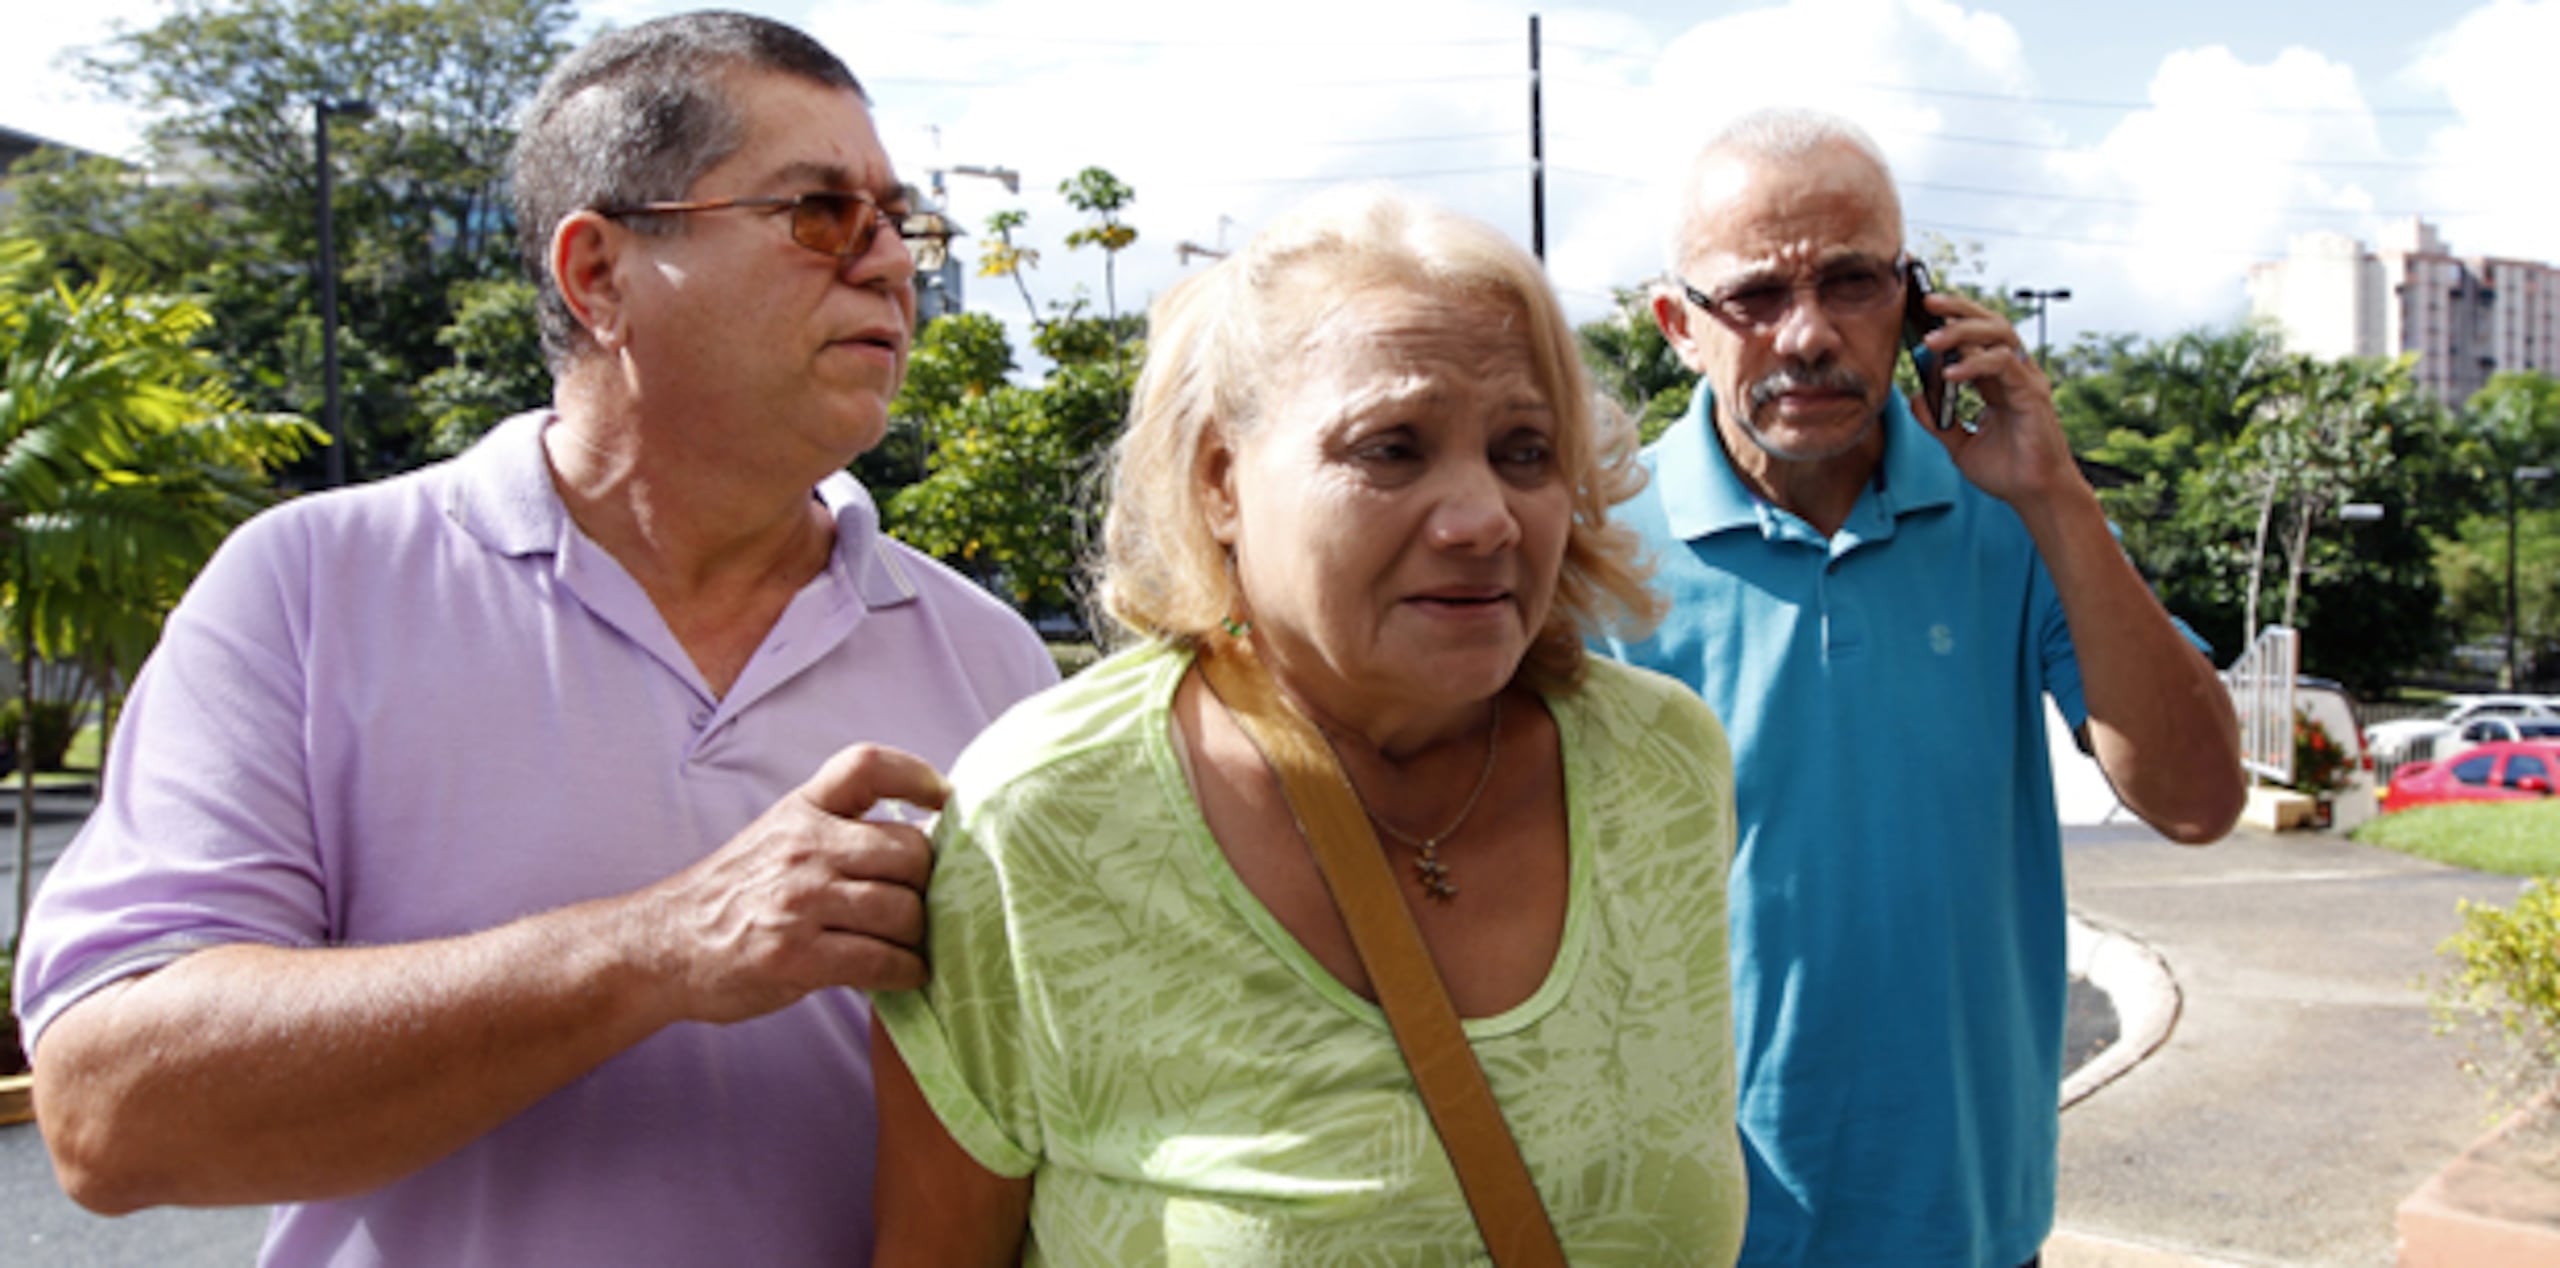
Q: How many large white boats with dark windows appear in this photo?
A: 0